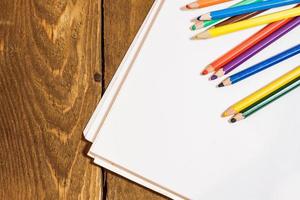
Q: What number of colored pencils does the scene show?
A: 10